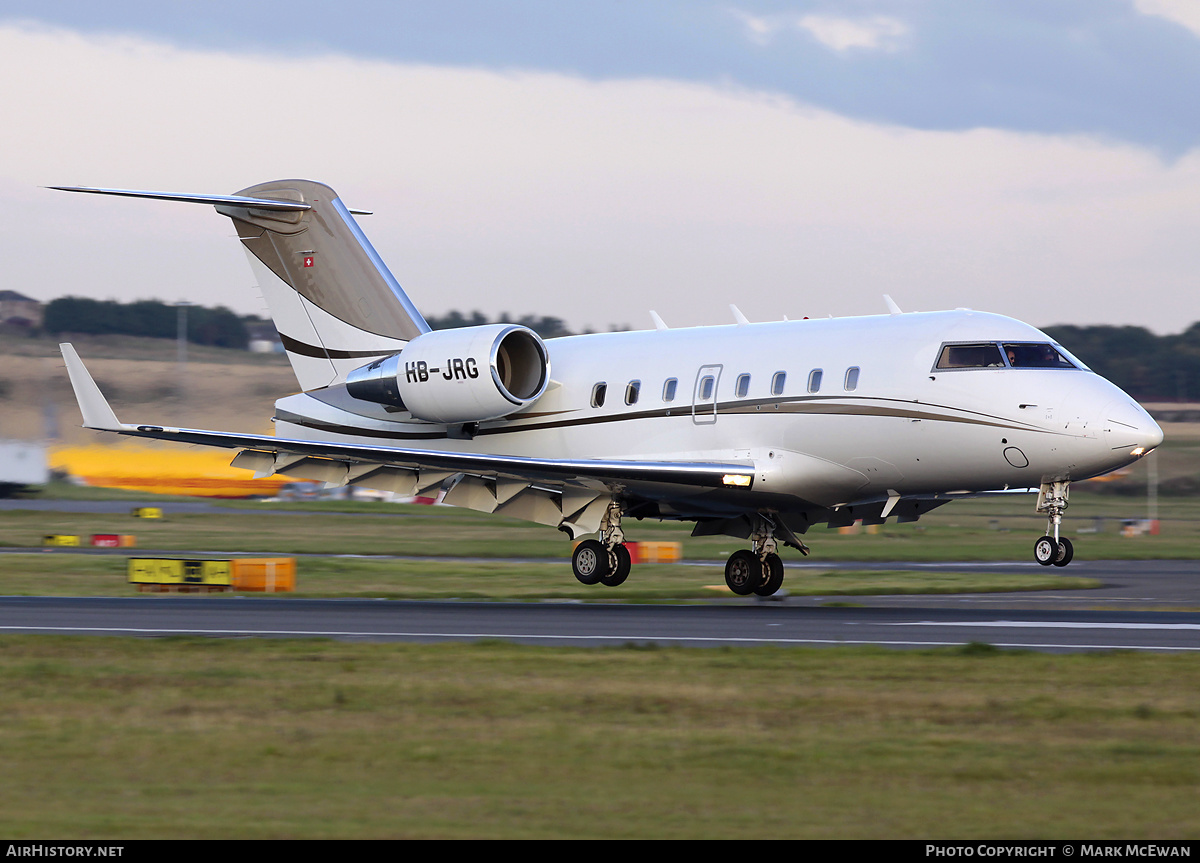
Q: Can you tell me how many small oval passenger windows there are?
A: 8